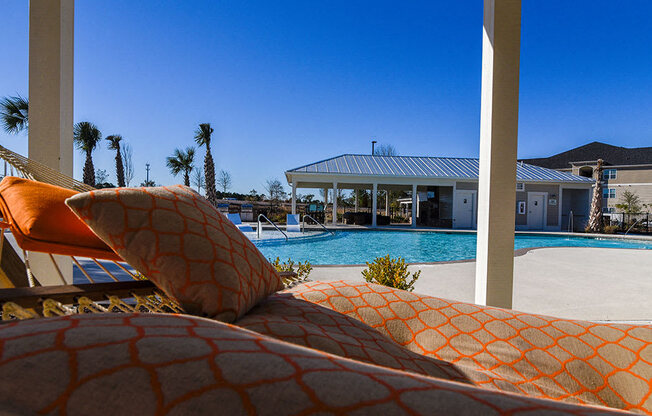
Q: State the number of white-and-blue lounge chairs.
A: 2